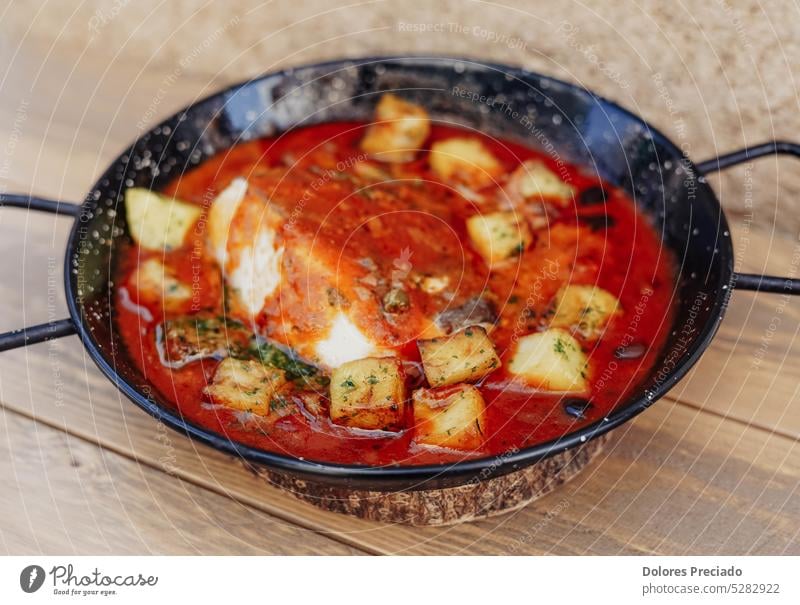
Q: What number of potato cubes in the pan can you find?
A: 12